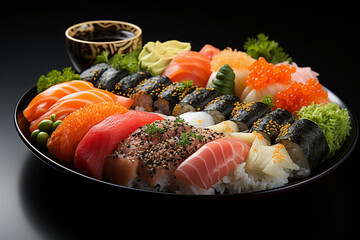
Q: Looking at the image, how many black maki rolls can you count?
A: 10